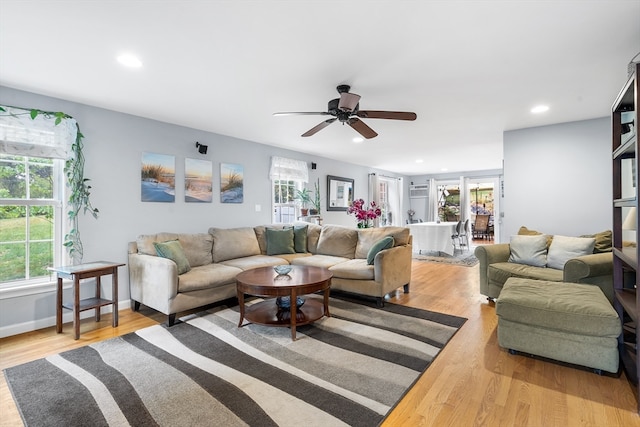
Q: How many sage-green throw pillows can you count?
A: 4